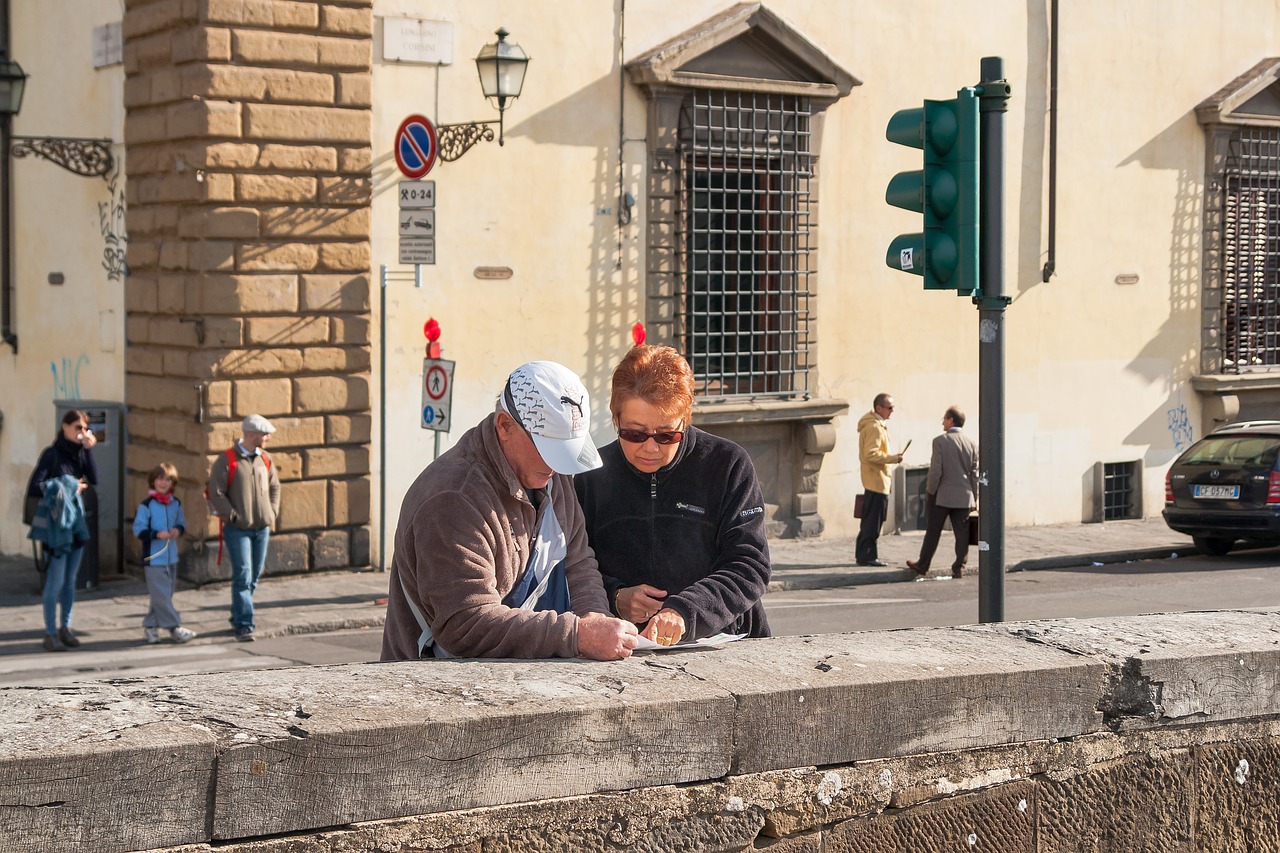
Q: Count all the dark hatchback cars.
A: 1